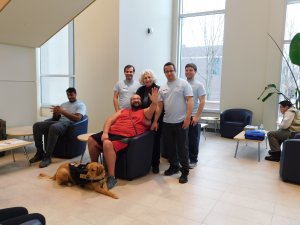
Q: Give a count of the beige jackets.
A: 1